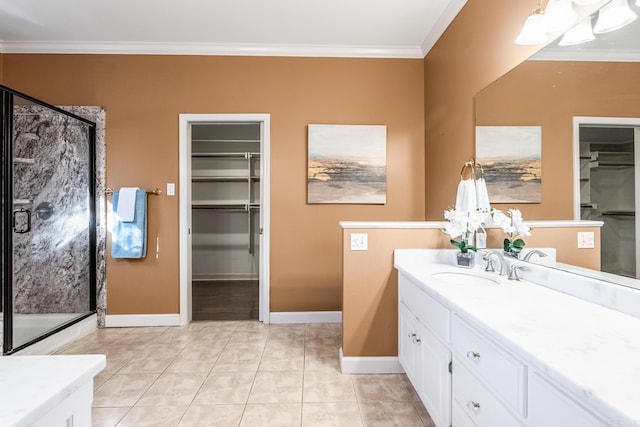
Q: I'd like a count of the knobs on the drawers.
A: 2